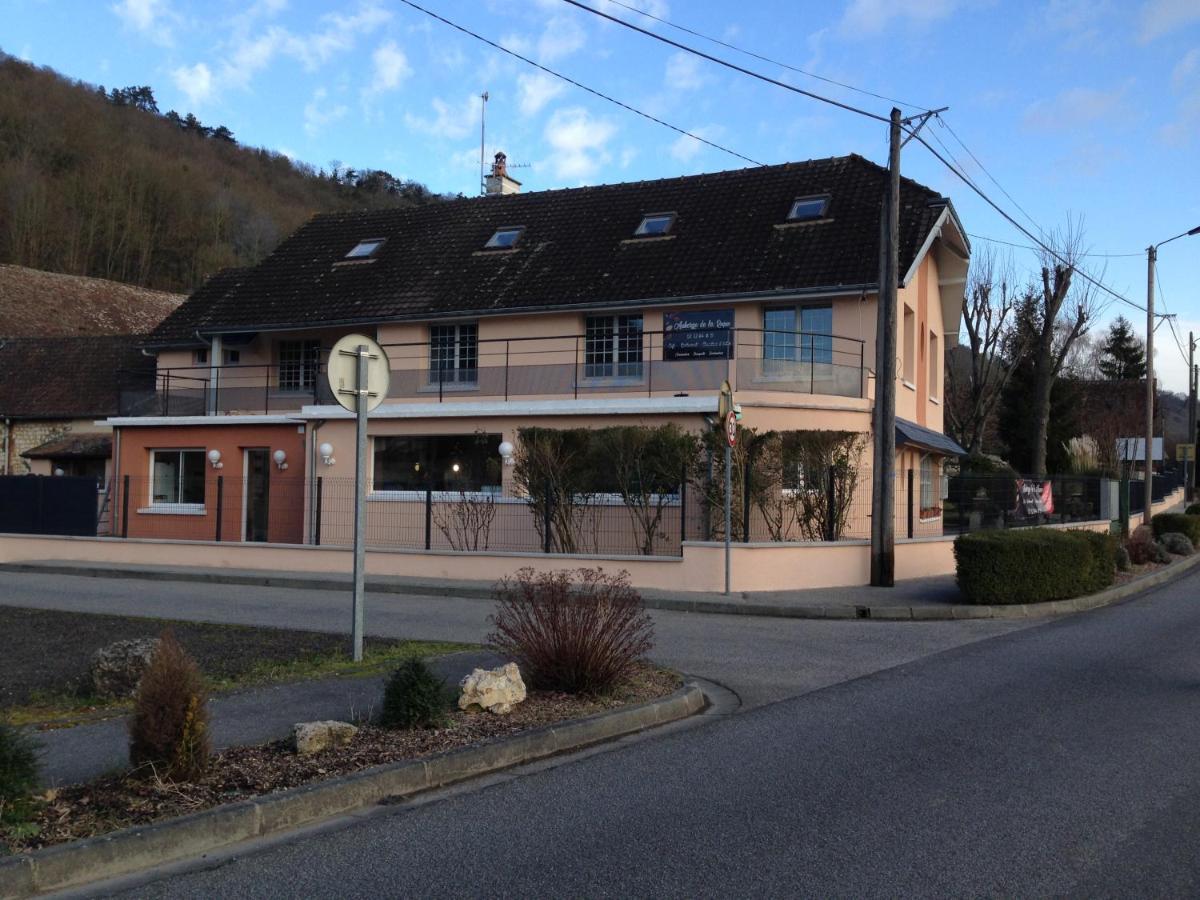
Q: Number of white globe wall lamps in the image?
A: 4